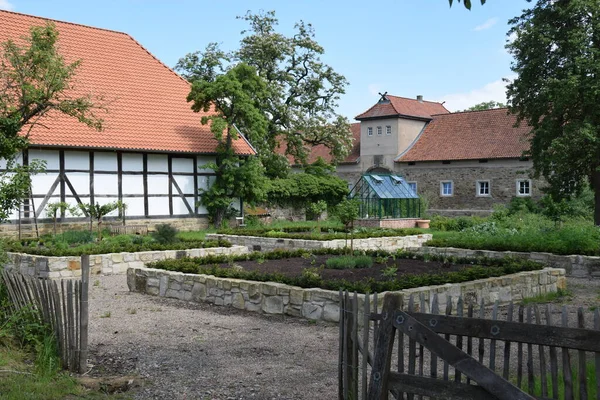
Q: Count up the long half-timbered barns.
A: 1